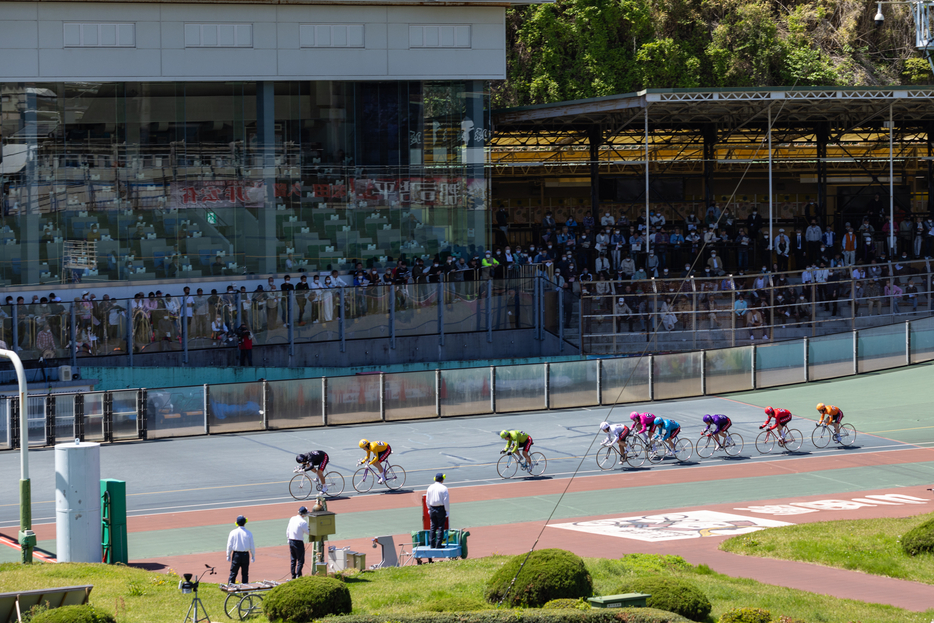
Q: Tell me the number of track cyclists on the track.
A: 9